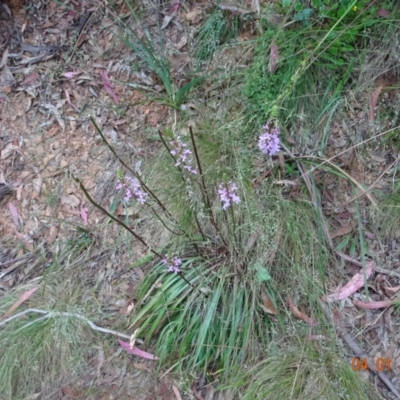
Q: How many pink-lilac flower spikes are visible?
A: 5